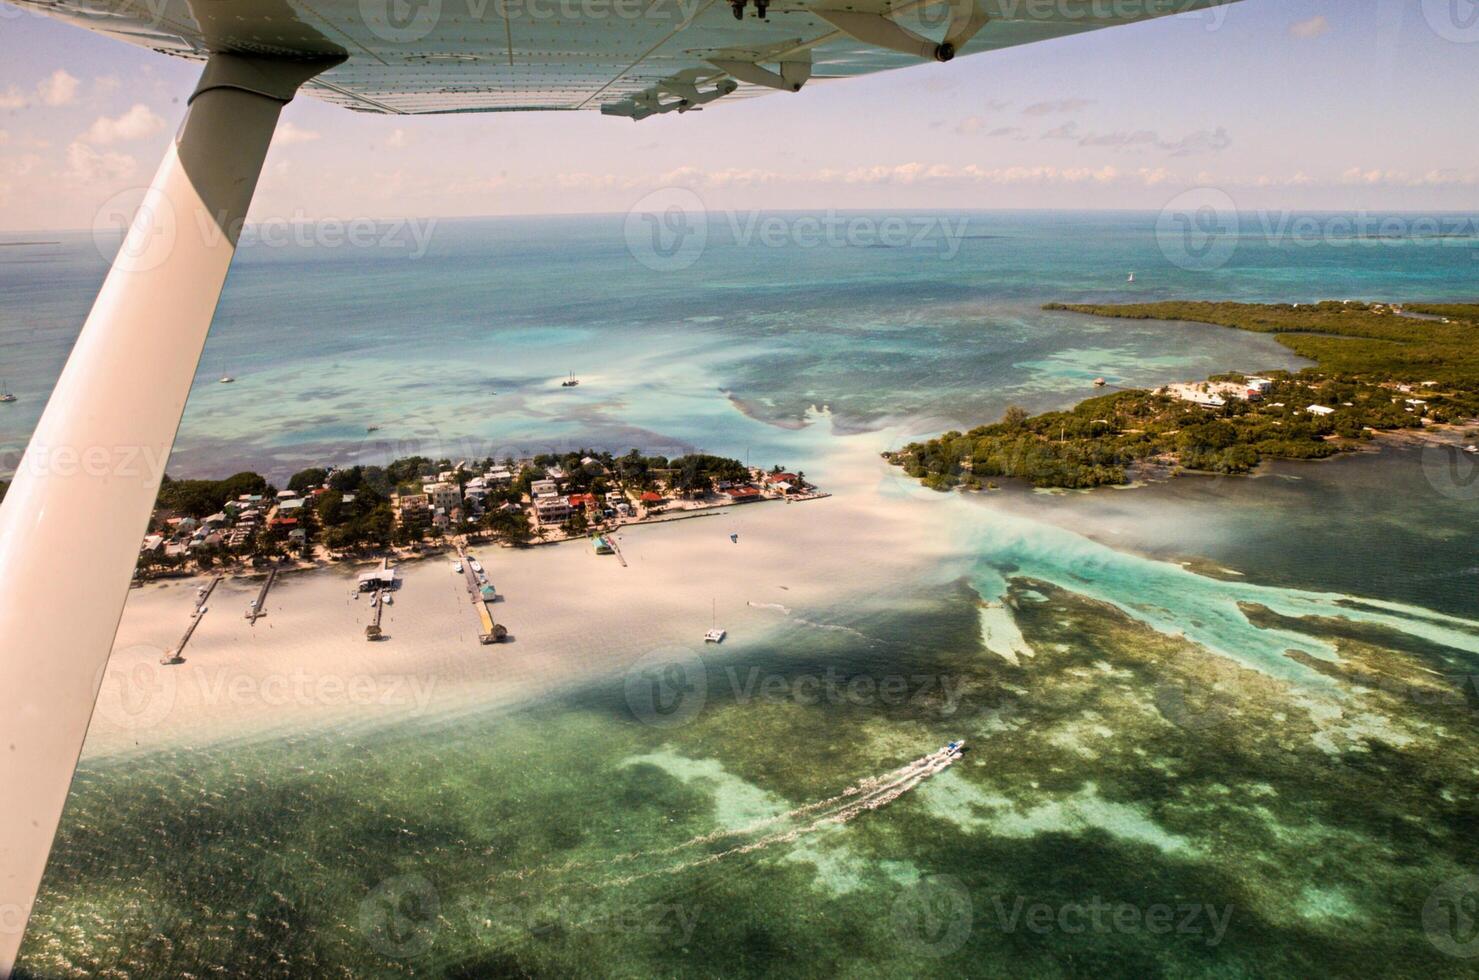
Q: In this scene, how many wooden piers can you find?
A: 5